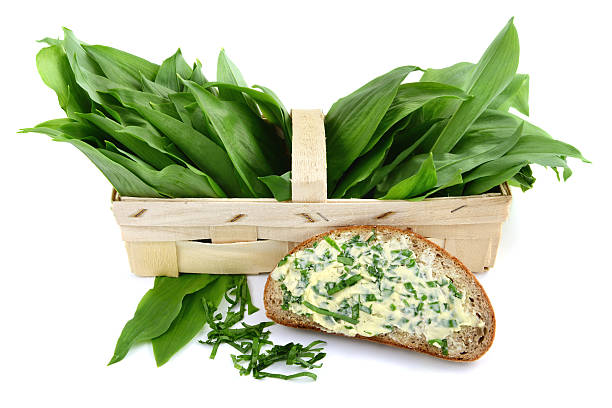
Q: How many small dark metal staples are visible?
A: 6